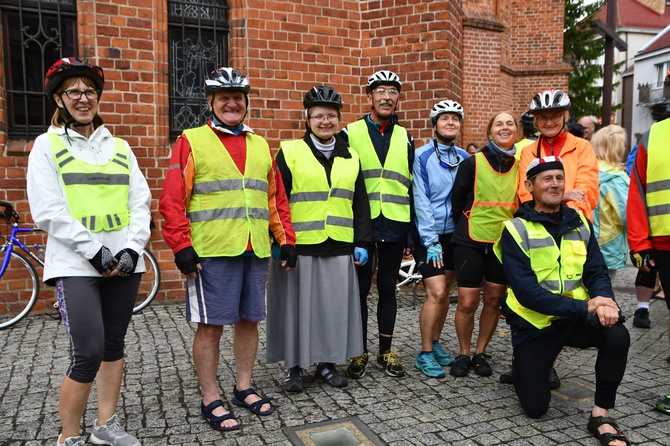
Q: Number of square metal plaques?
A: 2